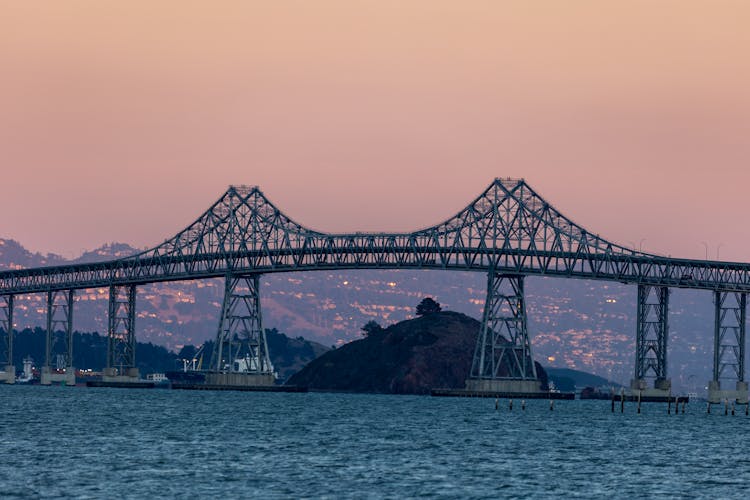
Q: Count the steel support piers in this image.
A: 7